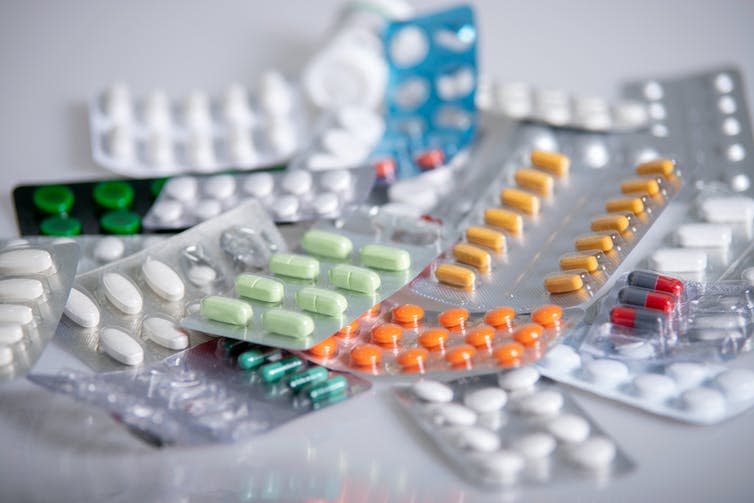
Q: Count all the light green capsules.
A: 8